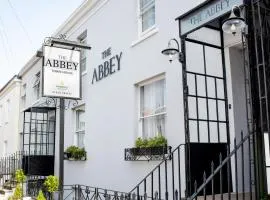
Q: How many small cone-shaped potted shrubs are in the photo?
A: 2